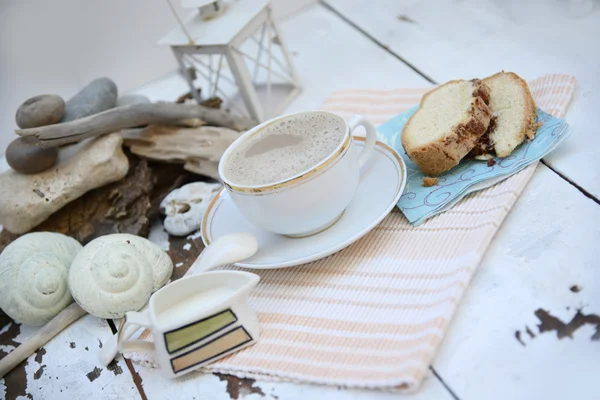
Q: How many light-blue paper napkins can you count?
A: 1